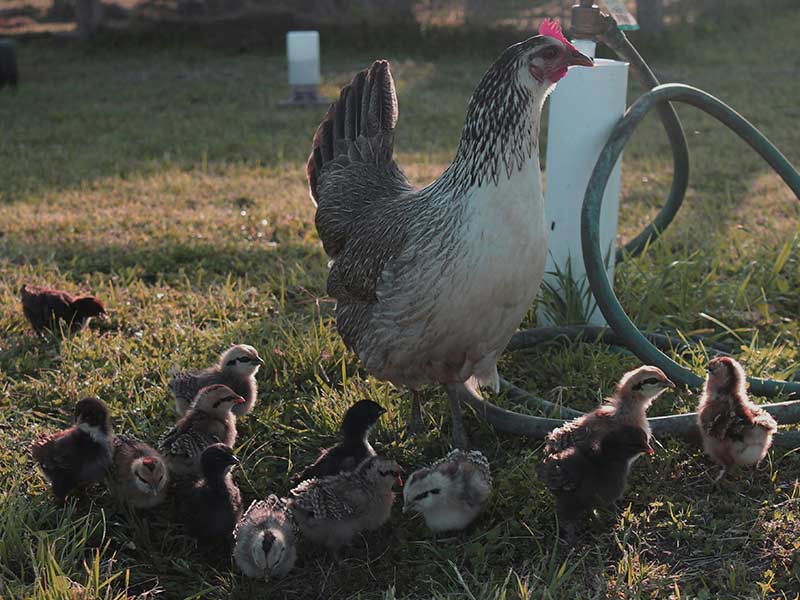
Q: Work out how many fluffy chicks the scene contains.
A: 13